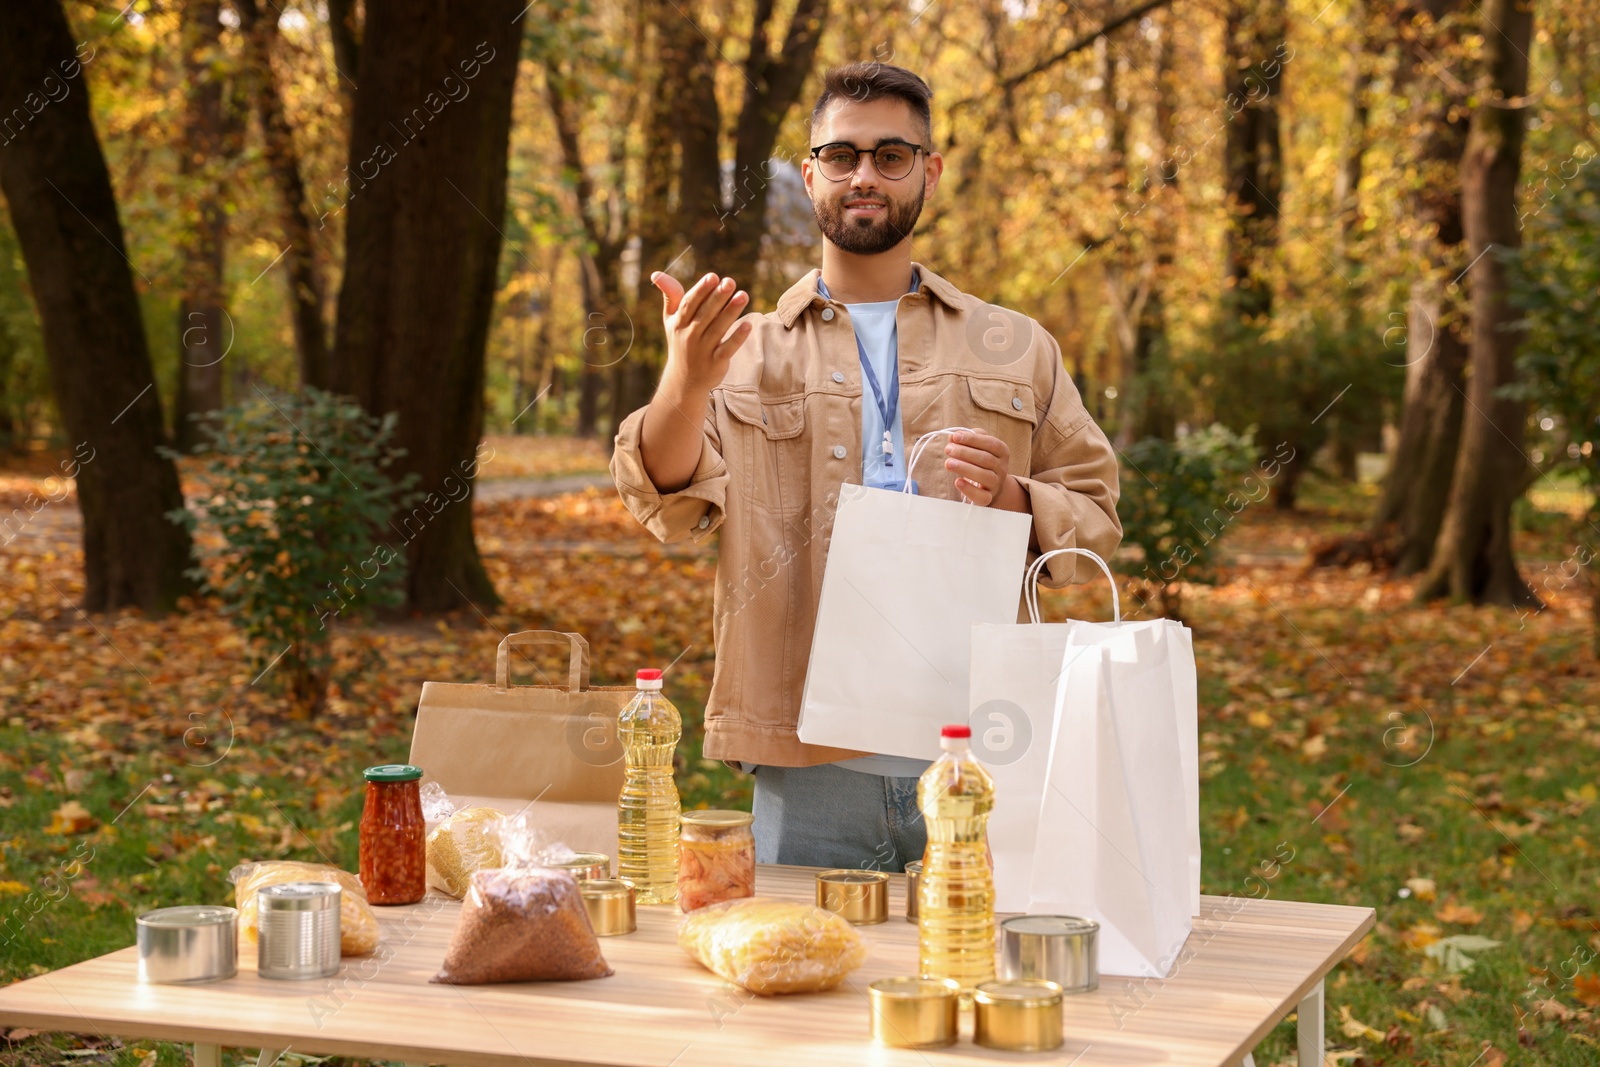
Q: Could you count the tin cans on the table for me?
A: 9